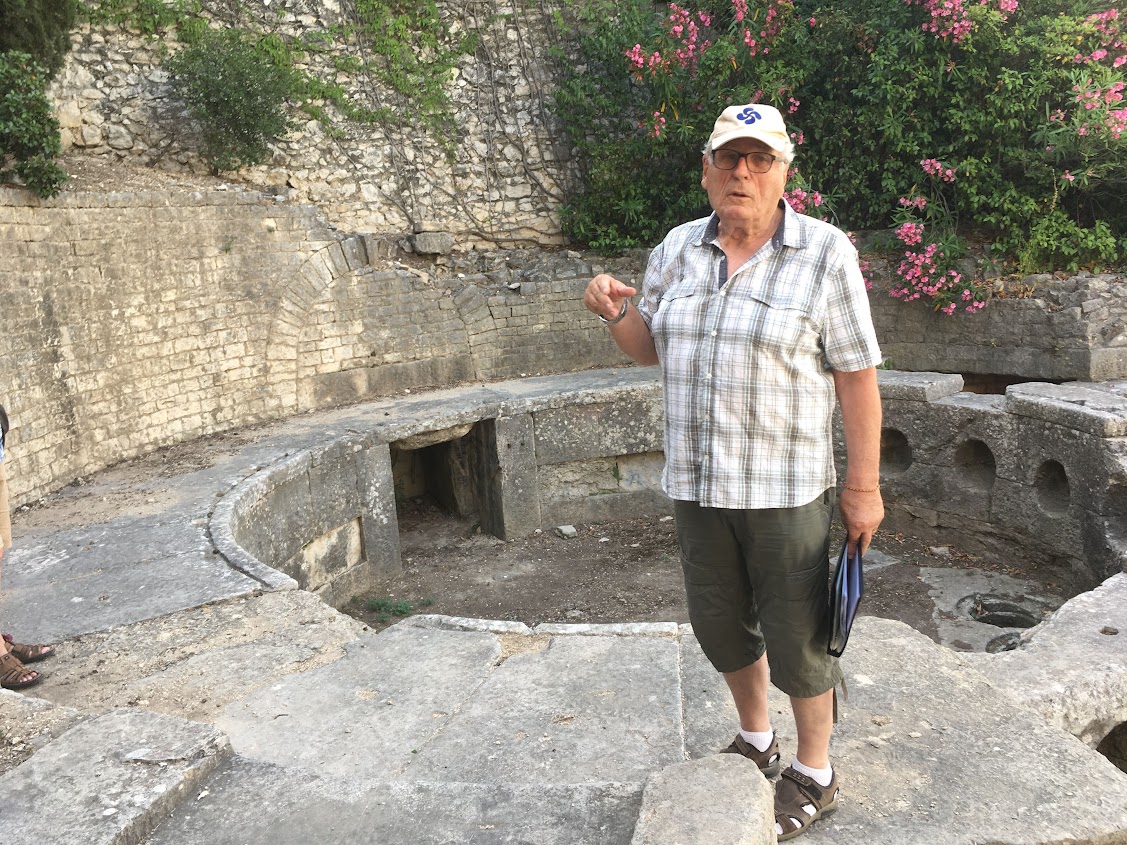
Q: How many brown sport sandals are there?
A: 4